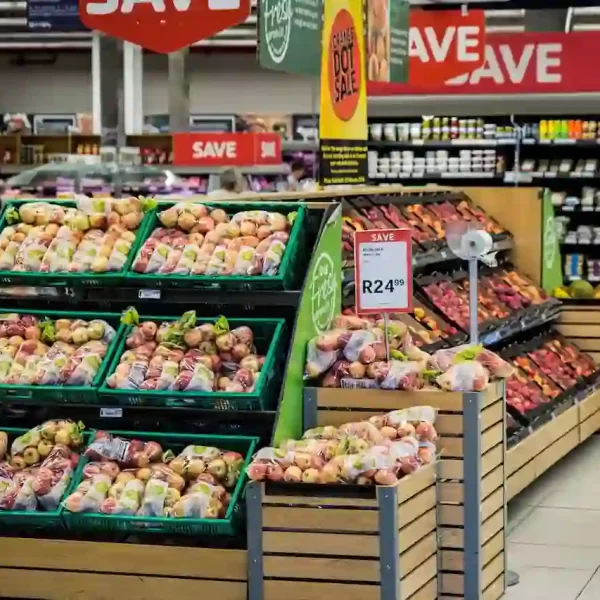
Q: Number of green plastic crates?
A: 6